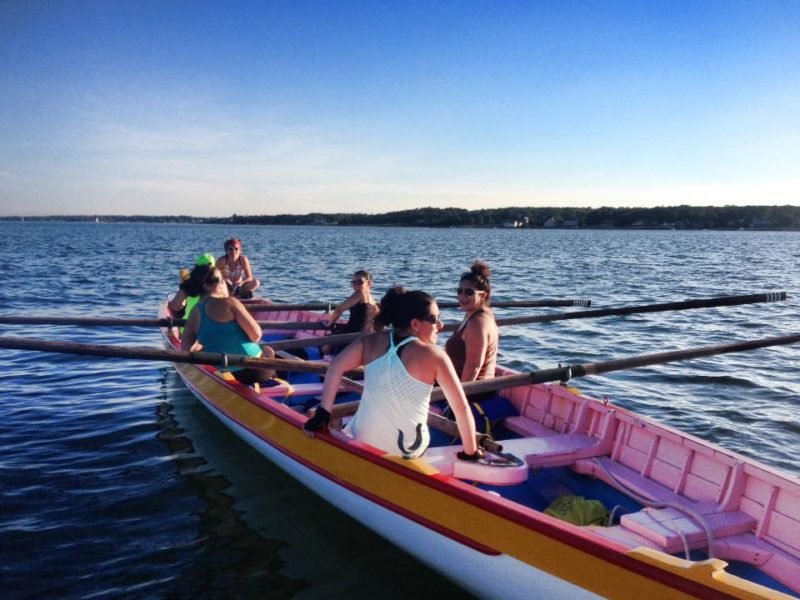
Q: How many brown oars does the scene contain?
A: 5